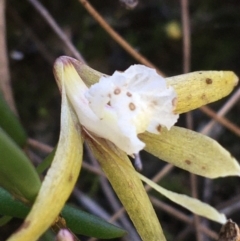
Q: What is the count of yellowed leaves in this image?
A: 5